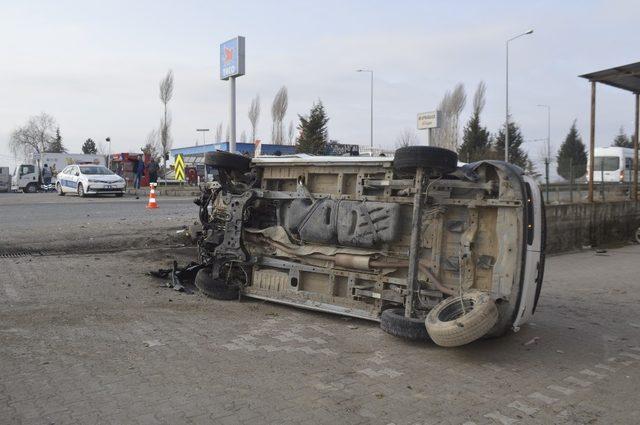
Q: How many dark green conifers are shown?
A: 7